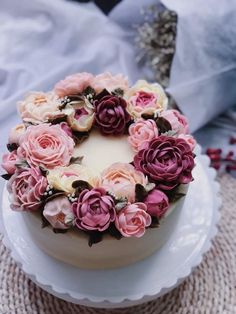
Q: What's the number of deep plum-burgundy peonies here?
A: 2